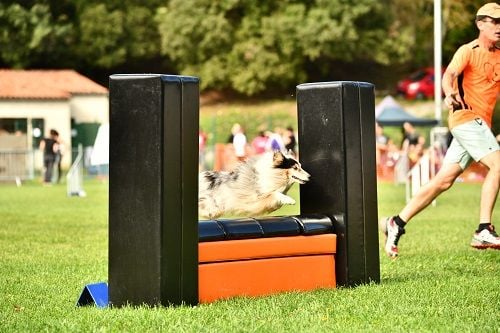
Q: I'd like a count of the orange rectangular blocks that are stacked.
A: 2